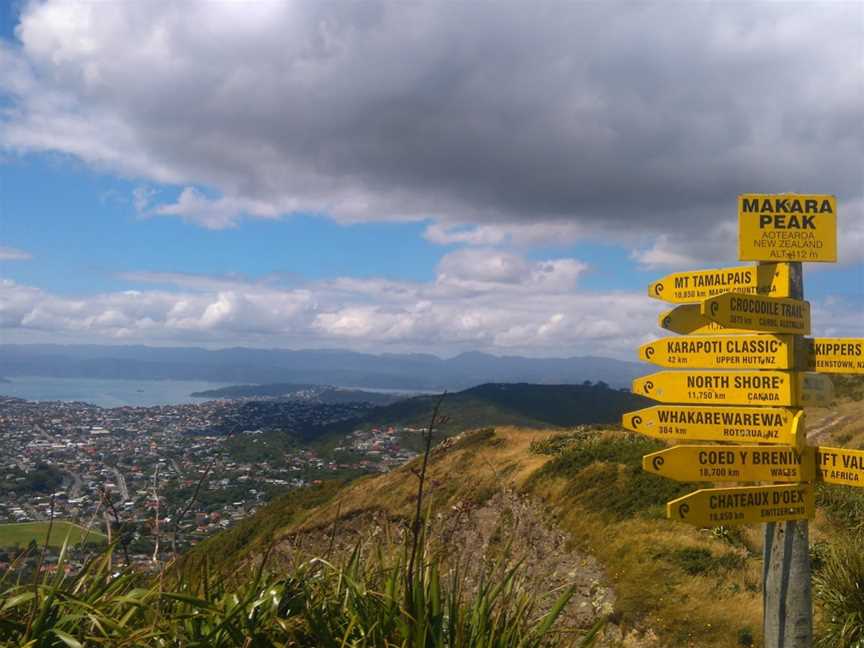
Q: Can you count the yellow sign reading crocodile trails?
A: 1